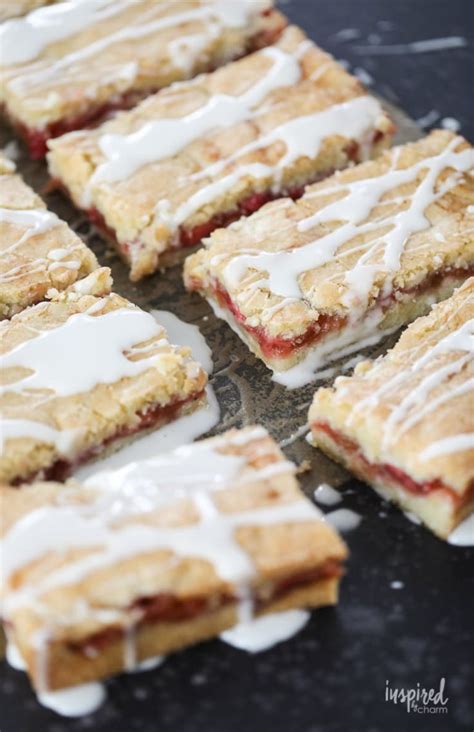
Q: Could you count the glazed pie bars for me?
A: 7